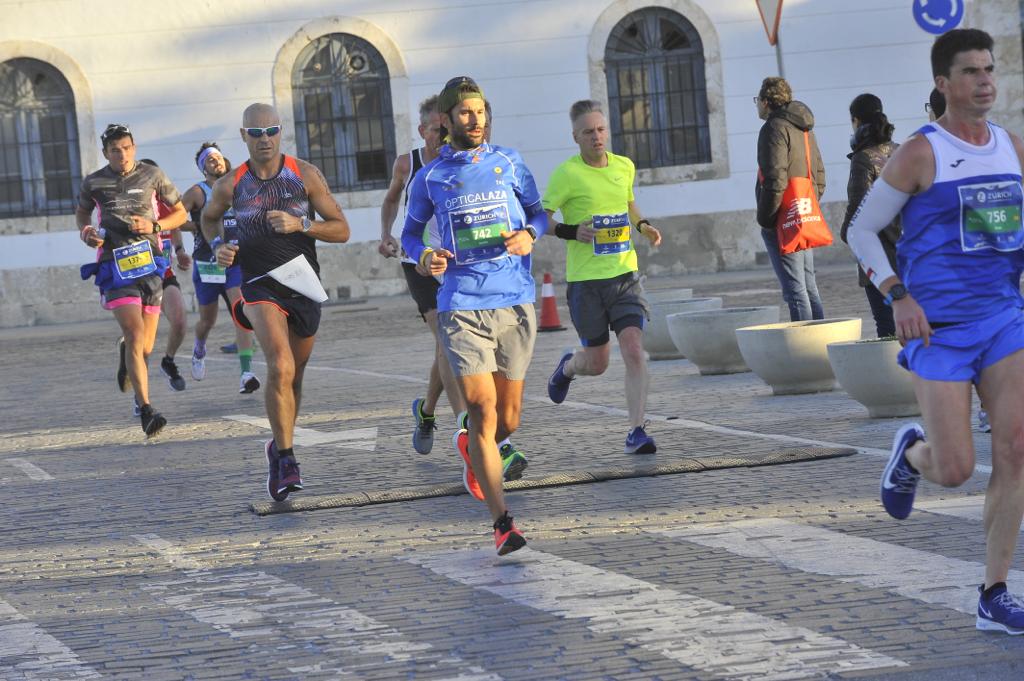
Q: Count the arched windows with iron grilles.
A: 3